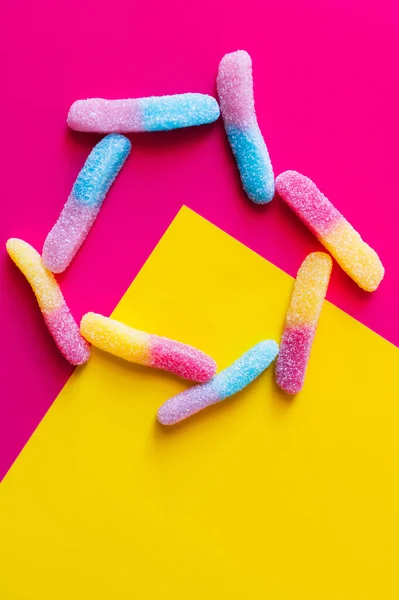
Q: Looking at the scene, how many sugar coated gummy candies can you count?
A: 8